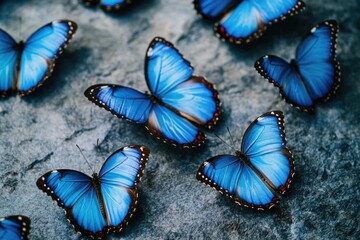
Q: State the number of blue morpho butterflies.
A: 8